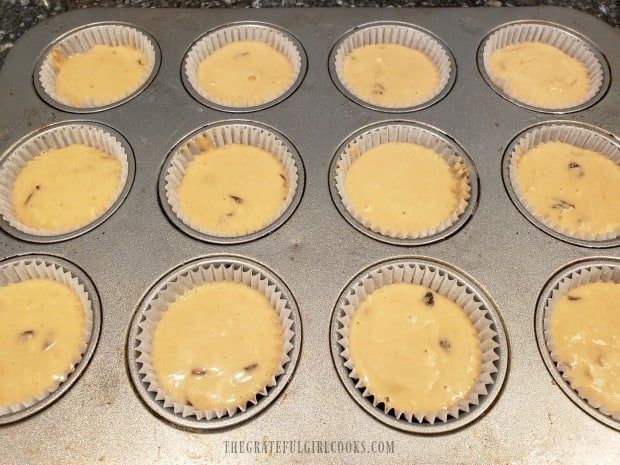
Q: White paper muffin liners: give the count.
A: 12